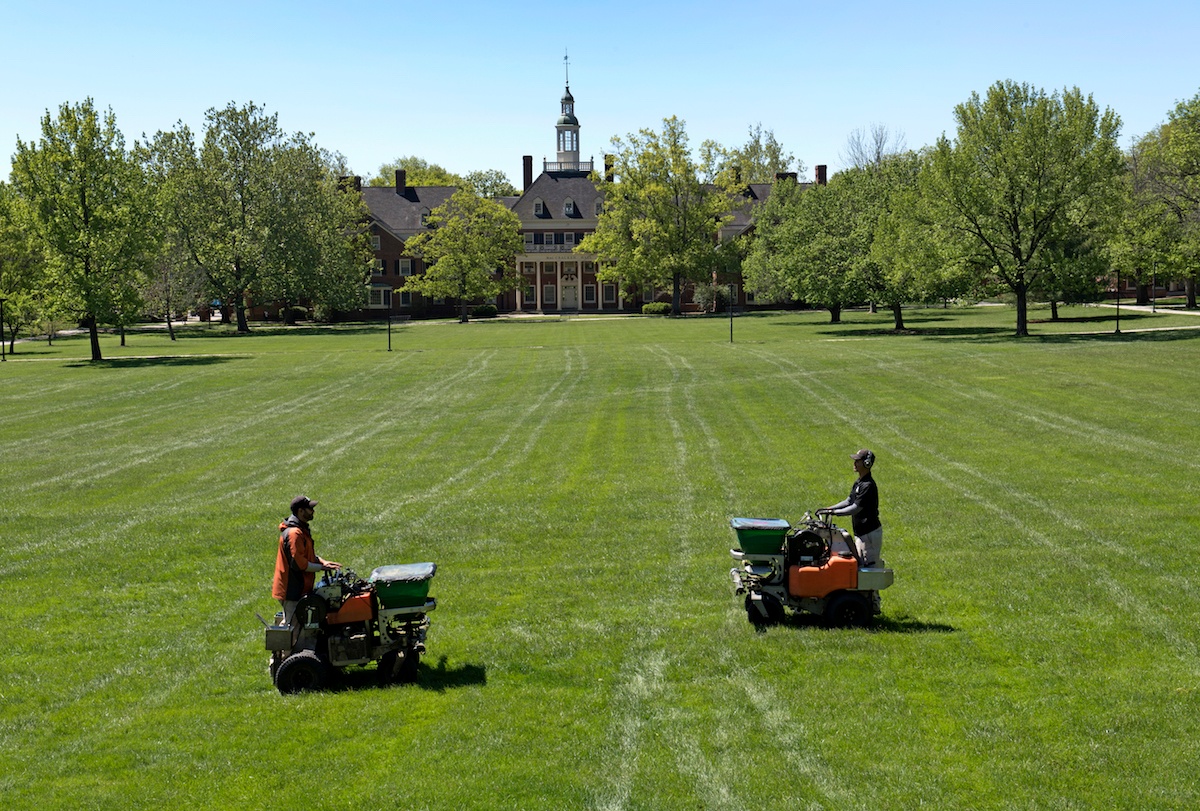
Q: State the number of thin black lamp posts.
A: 5